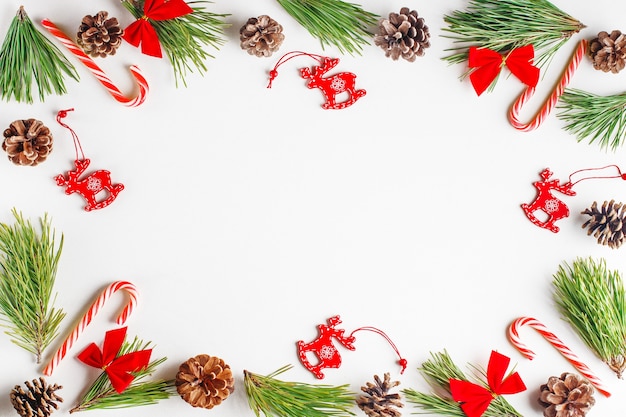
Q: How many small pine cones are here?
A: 10